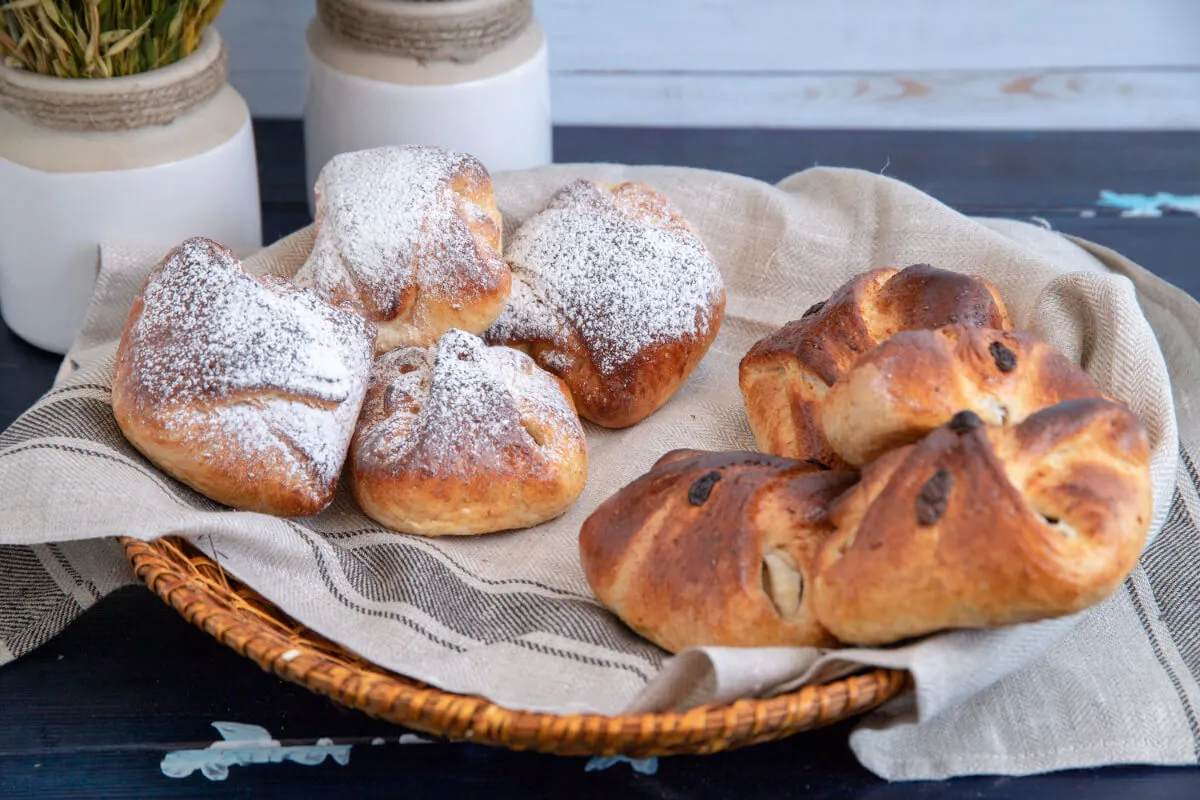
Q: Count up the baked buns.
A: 8